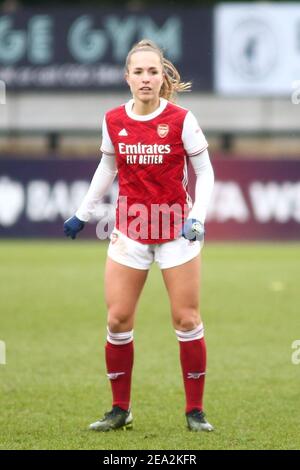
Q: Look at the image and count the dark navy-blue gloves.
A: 2